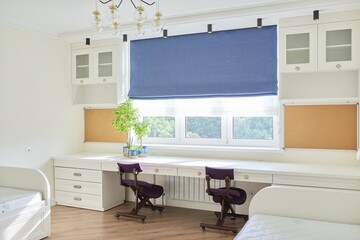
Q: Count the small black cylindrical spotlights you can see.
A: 6